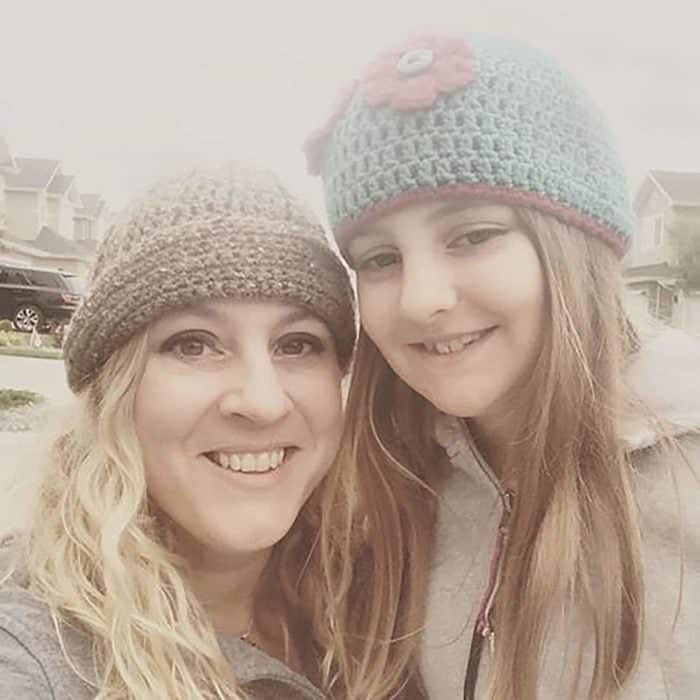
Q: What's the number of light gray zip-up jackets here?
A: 1